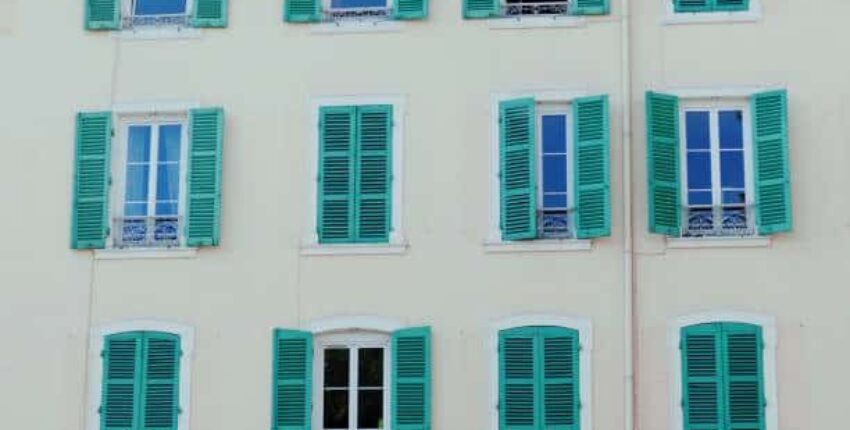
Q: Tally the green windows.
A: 12